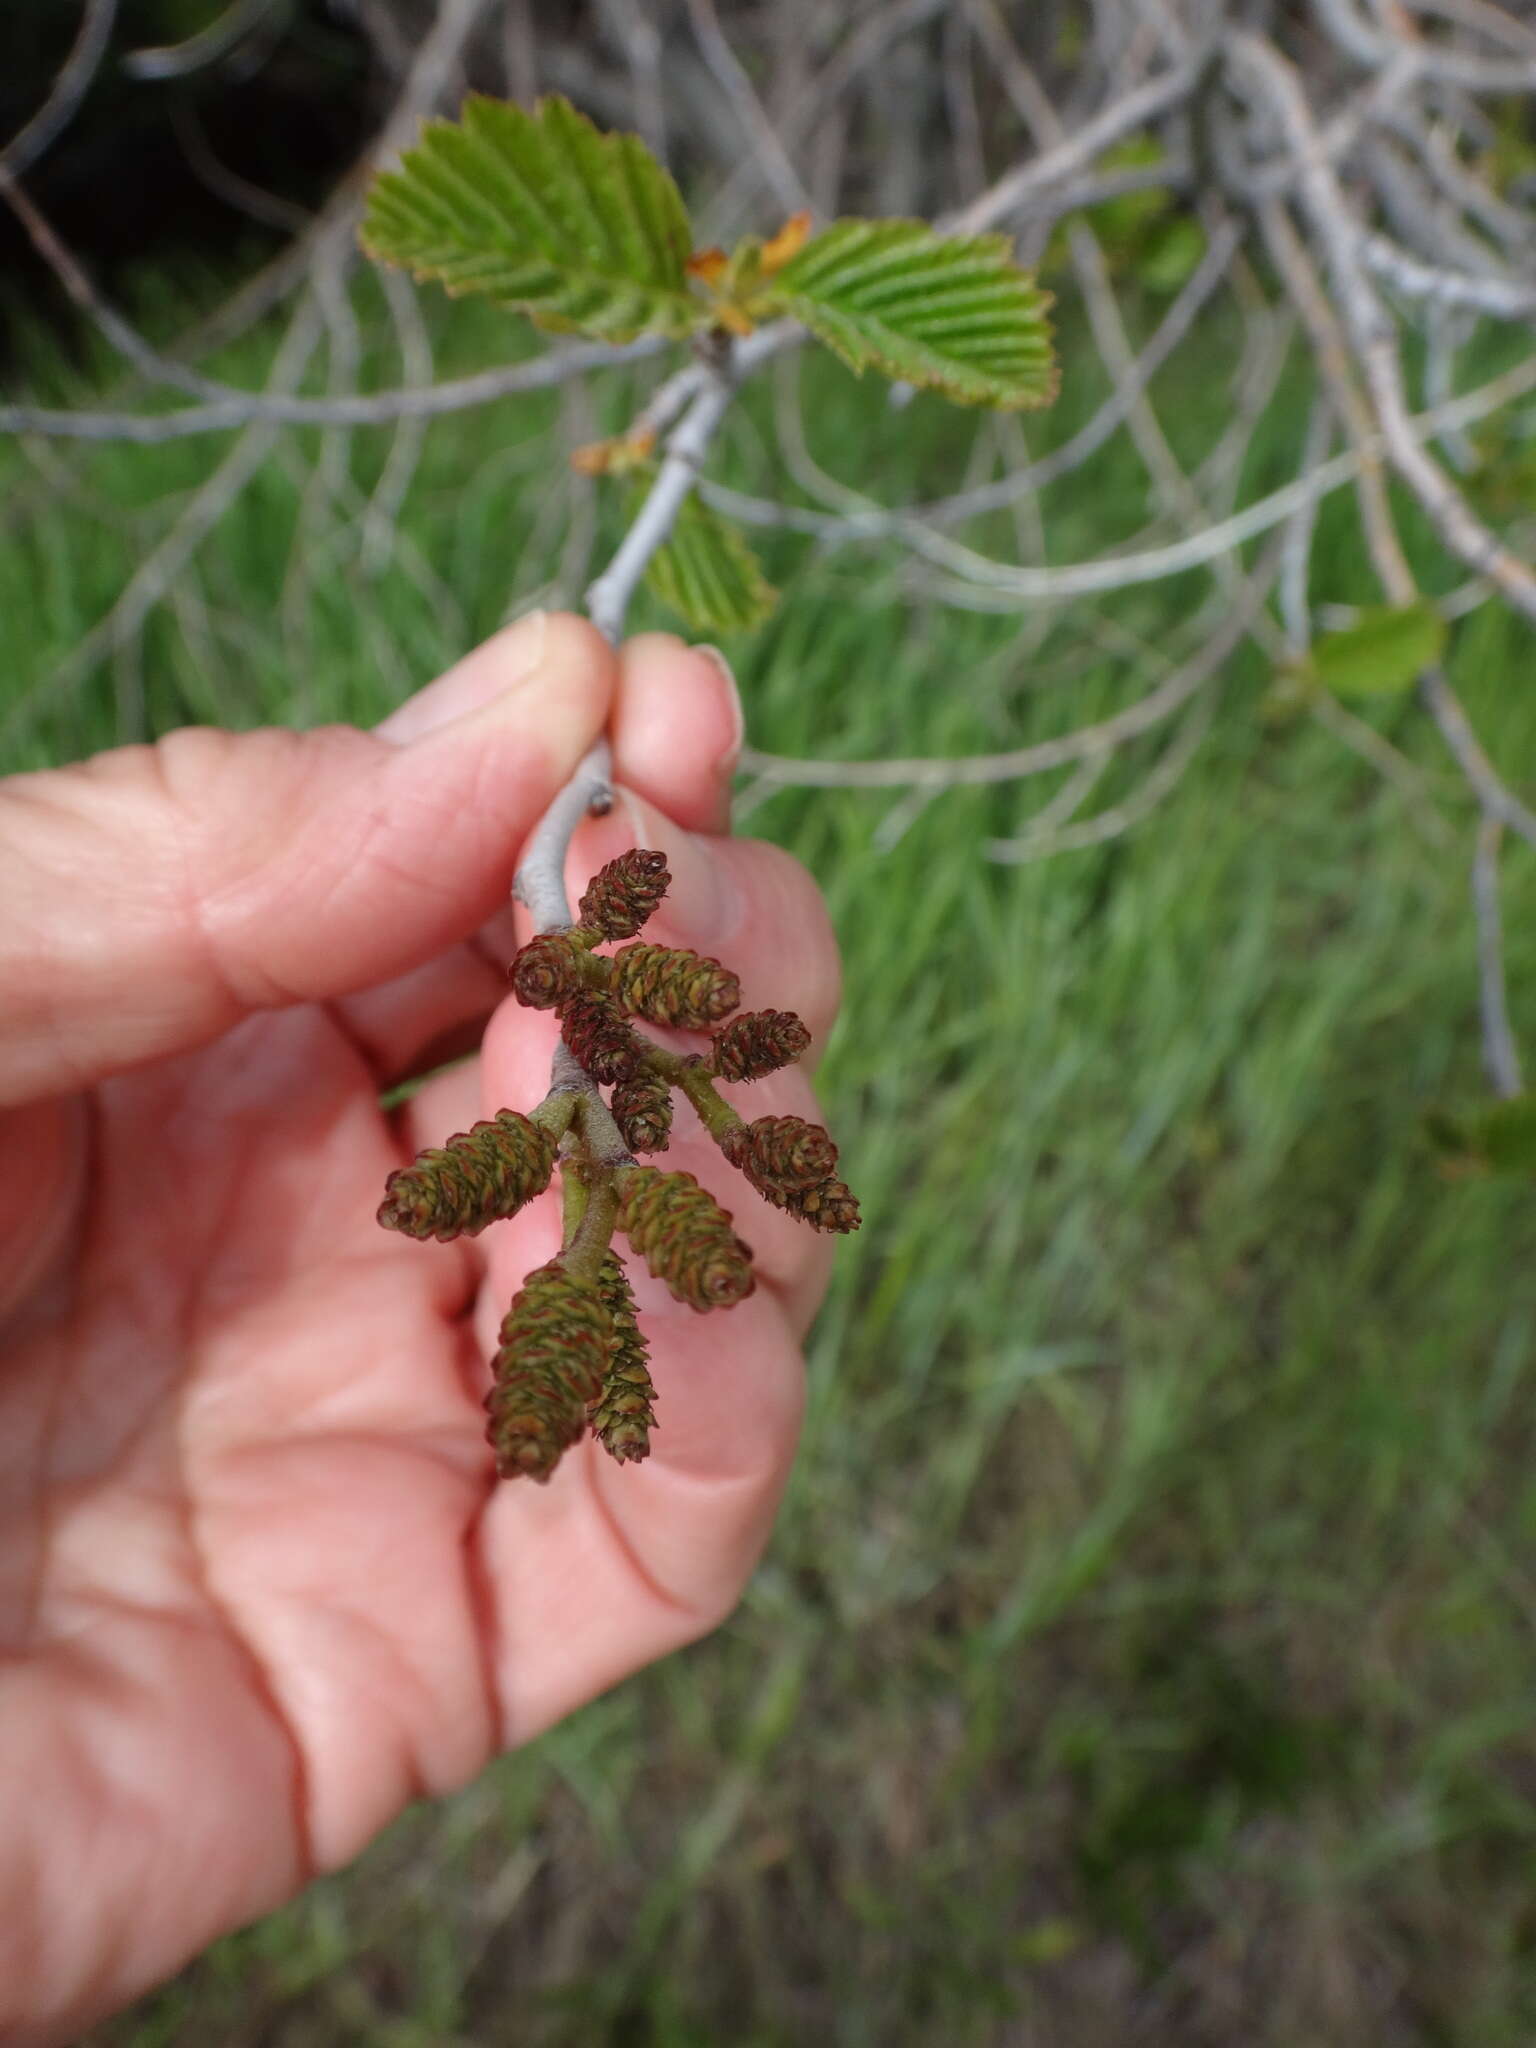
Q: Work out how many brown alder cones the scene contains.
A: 12